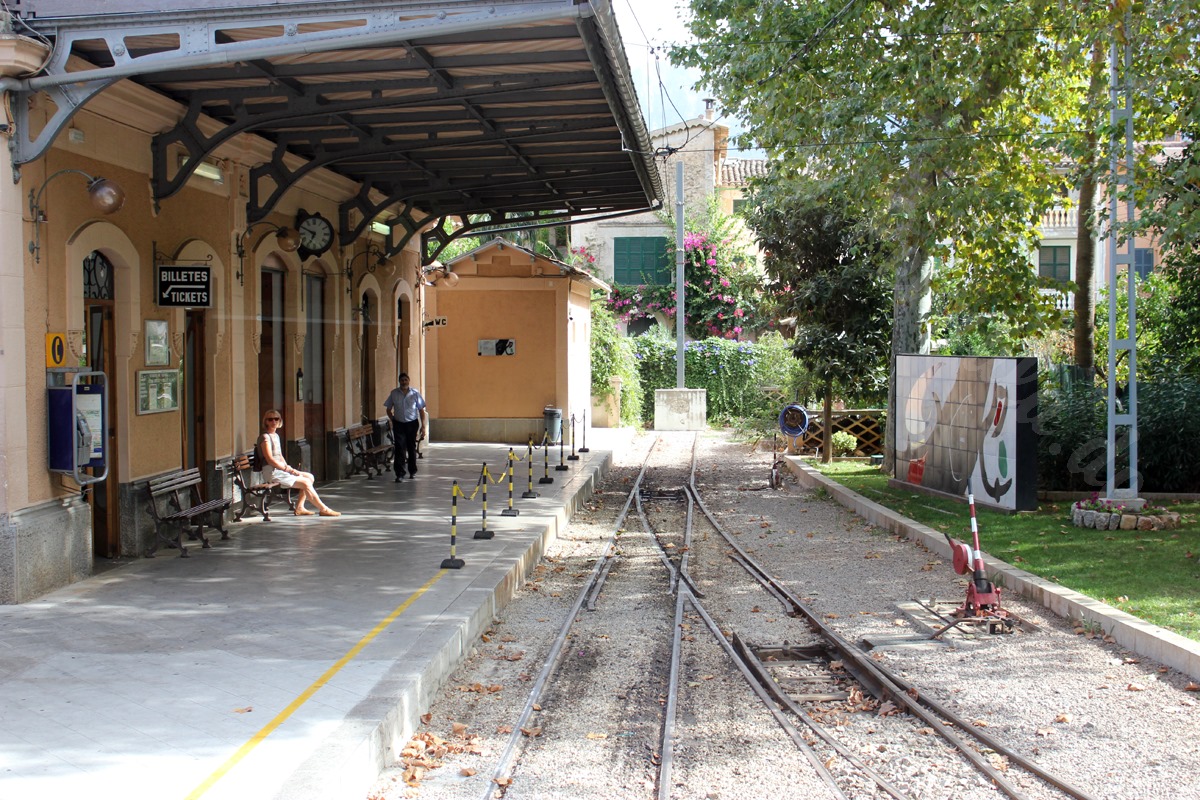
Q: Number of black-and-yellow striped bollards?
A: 8